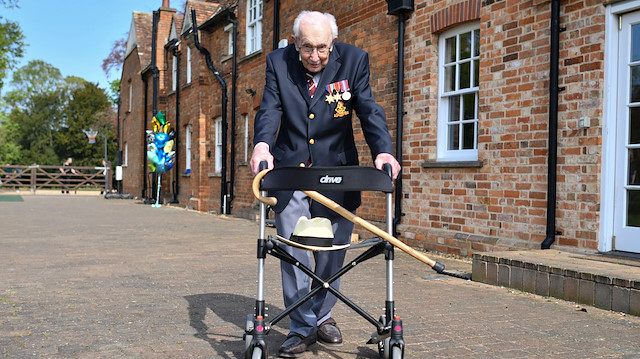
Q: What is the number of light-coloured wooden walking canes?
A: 1